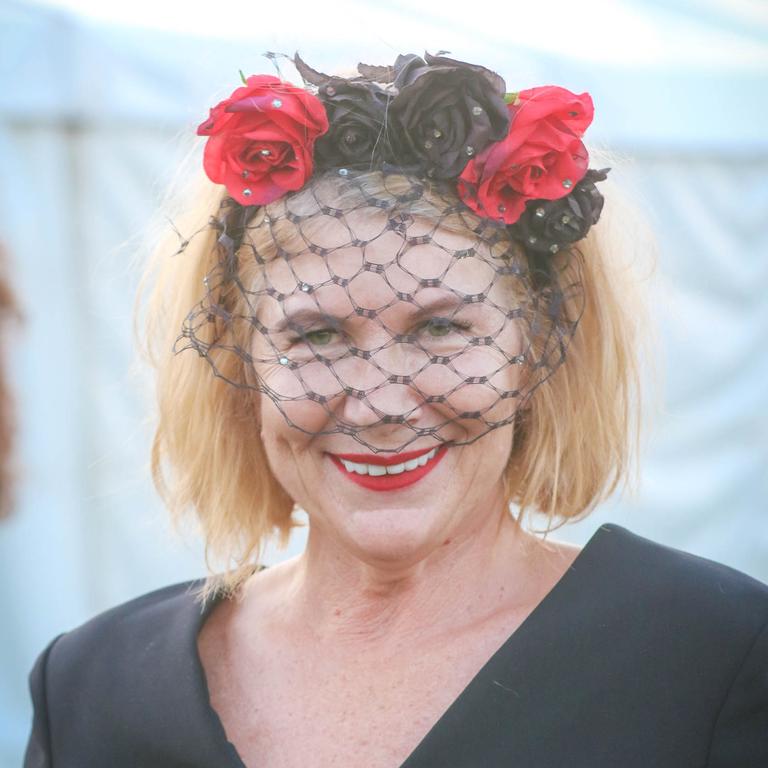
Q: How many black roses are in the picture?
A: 3